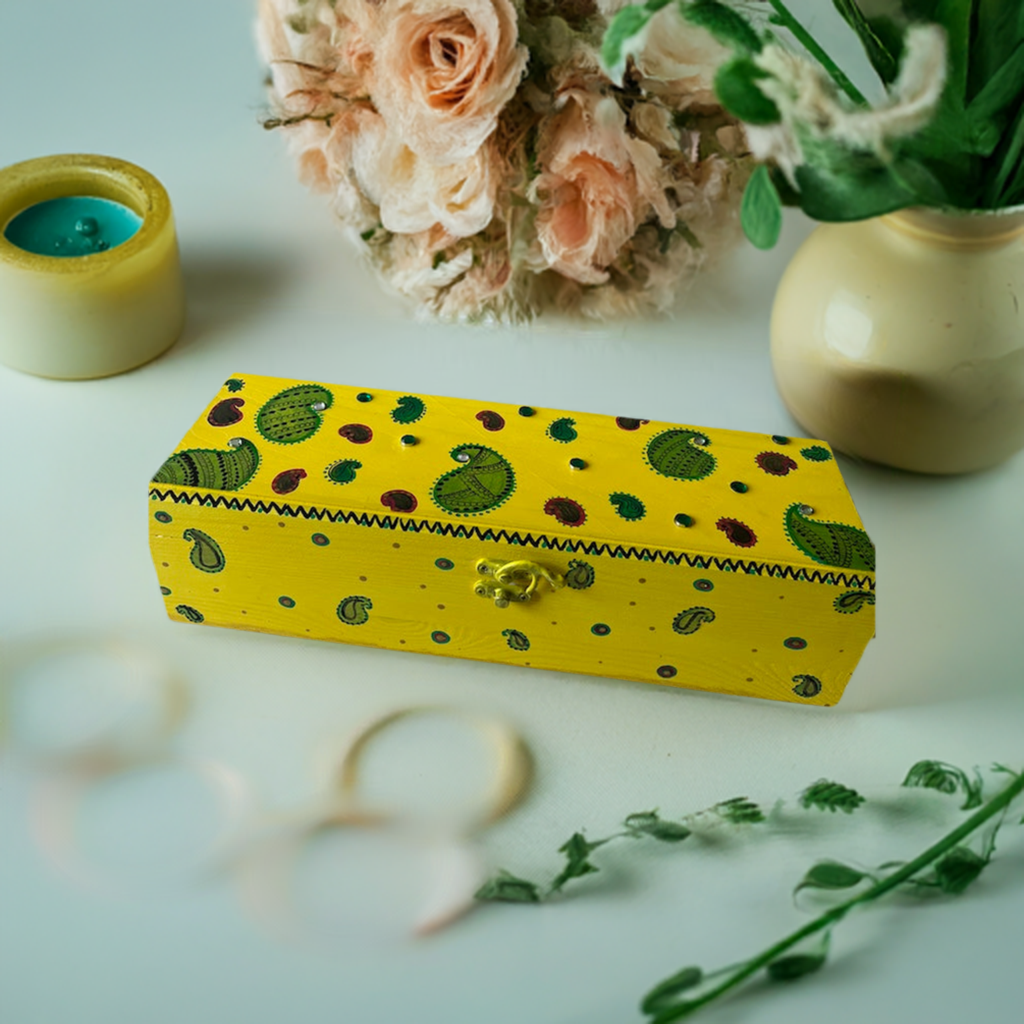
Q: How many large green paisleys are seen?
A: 5